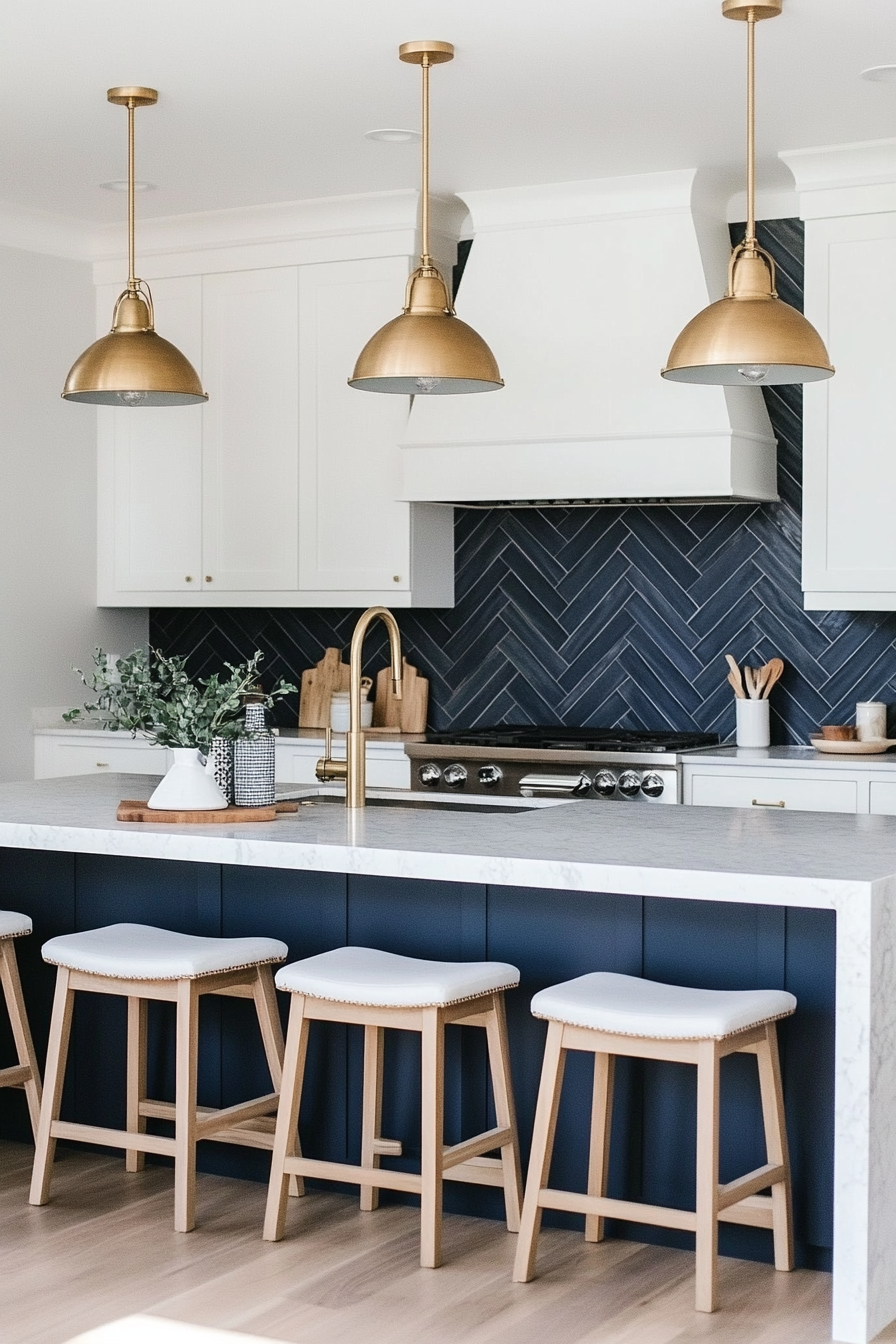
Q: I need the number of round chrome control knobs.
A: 6